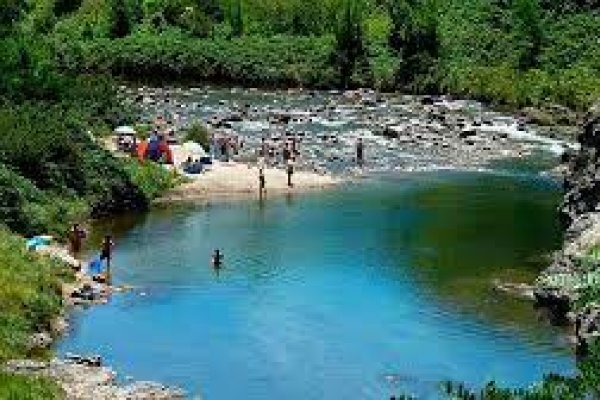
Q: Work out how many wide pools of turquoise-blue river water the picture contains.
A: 1